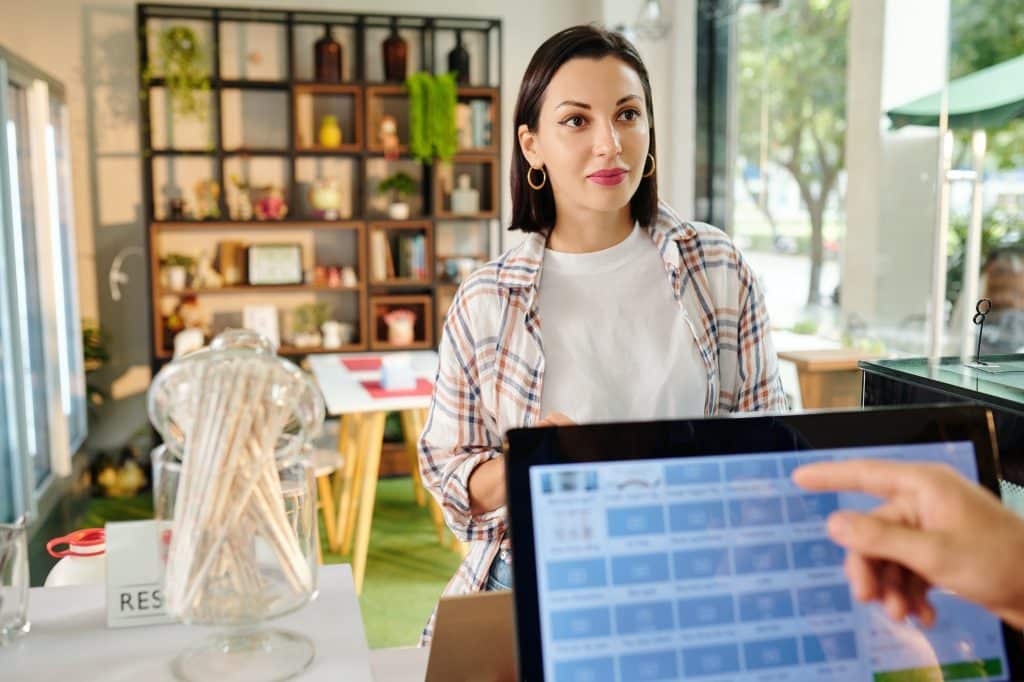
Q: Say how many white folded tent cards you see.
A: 1